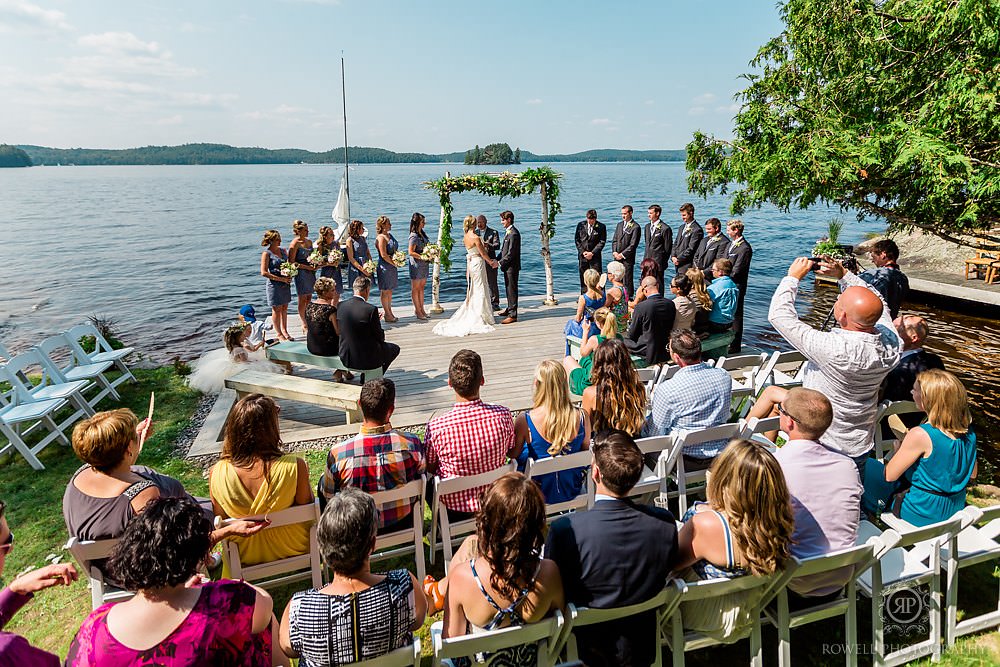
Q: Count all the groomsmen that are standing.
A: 6